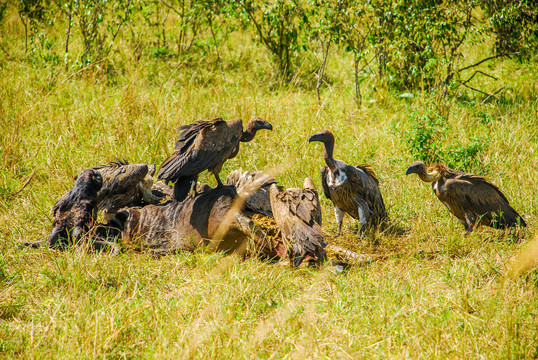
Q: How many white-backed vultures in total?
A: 6